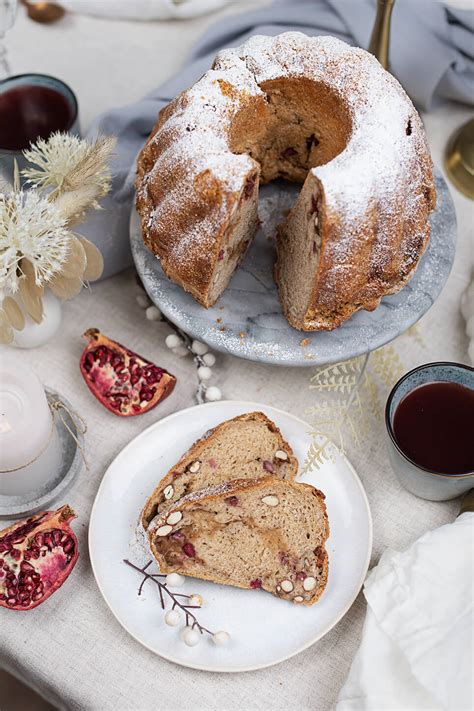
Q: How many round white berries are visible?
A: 14